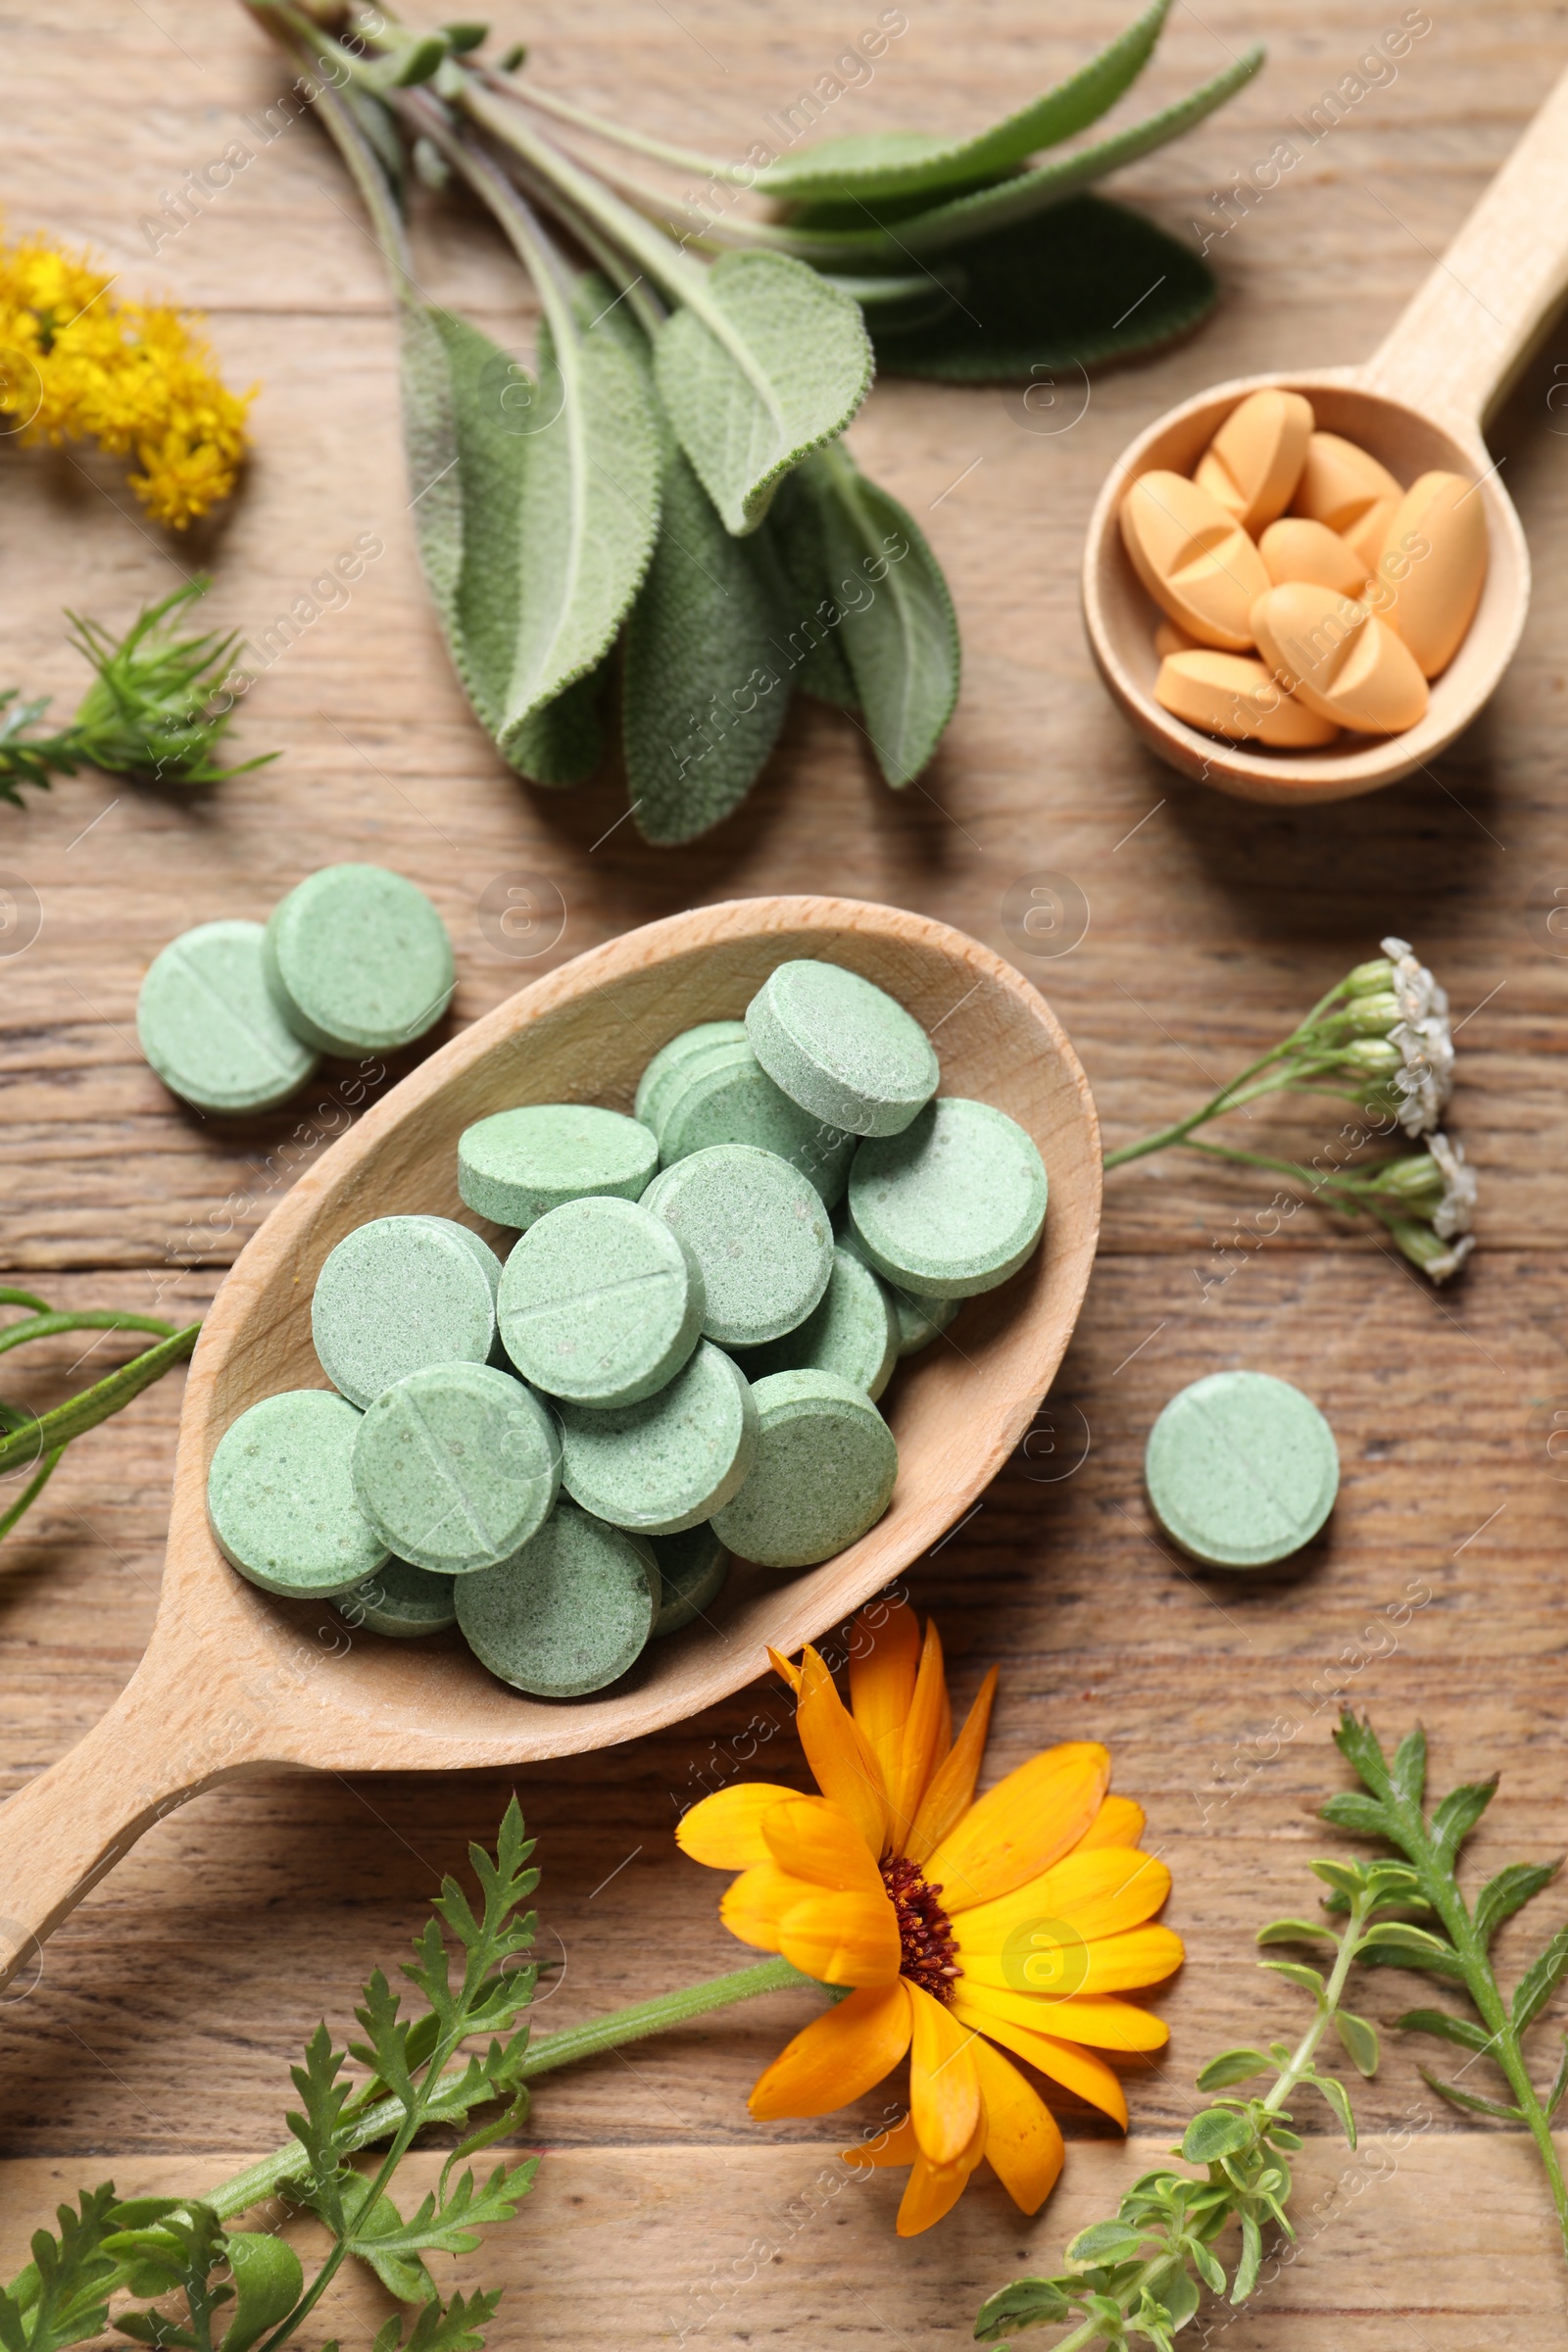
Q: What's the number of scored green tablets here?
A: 4